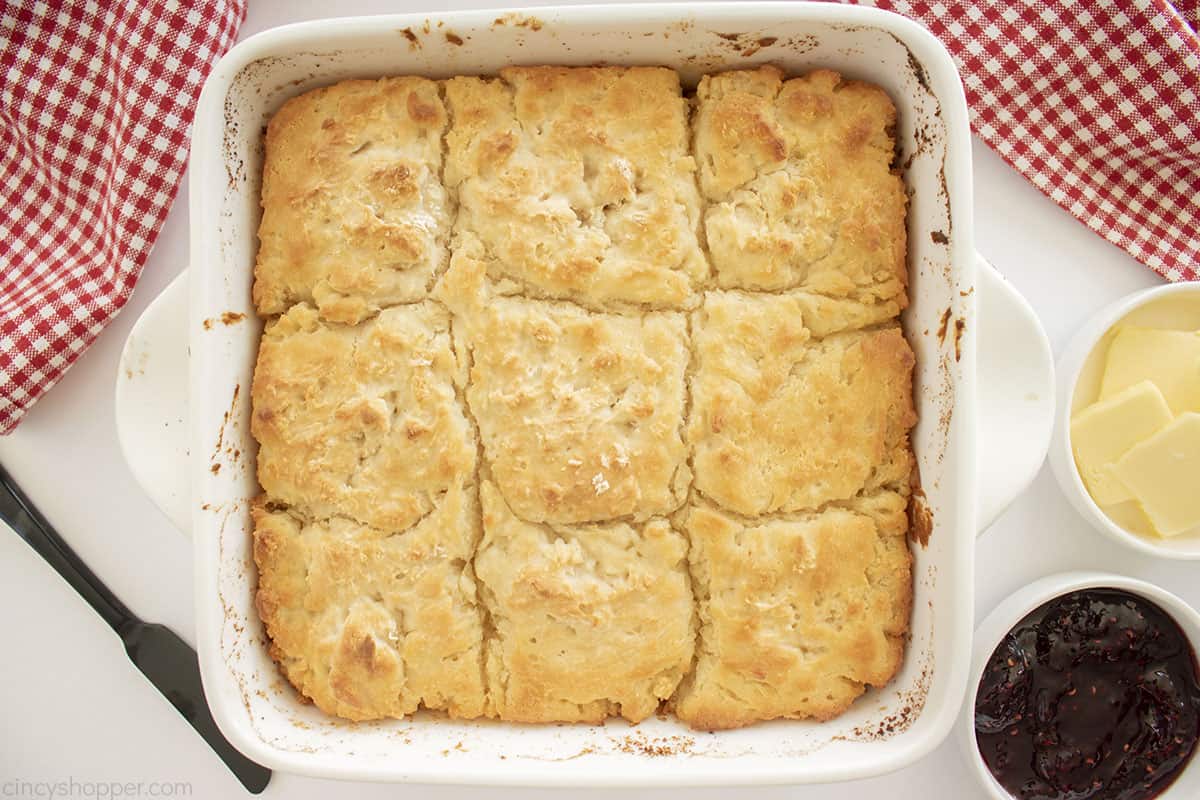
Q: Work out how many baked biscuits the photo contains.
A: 9